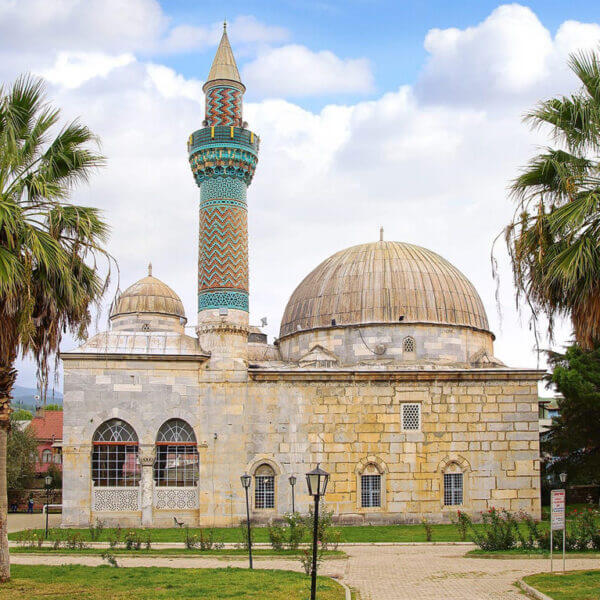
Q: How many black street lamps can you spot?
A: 5